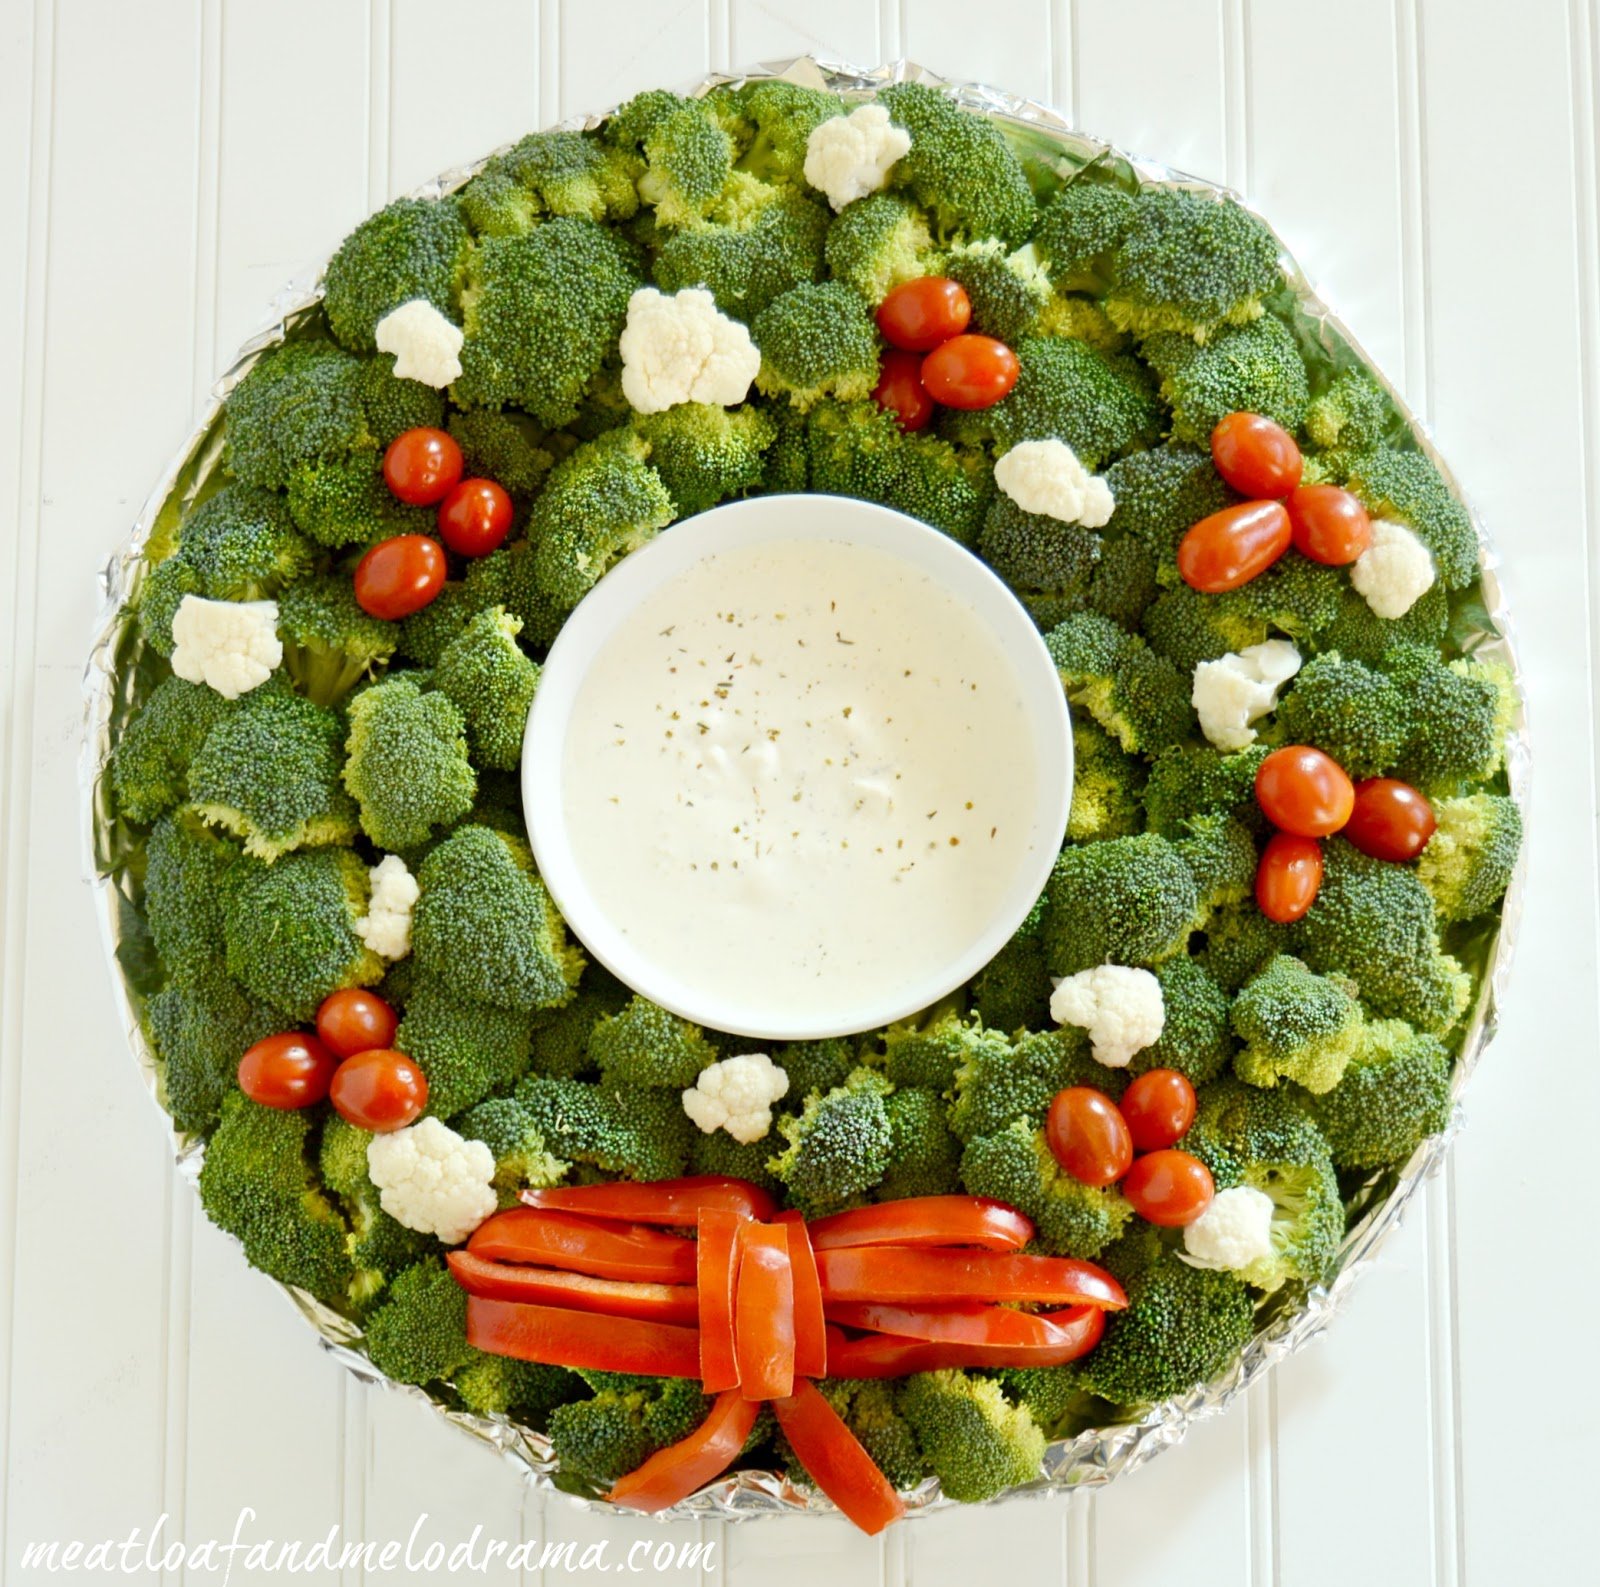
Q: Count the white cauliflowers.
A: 12